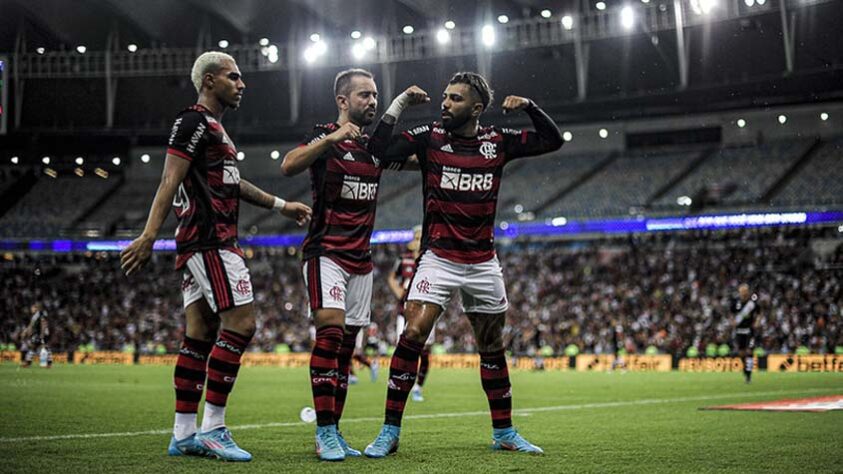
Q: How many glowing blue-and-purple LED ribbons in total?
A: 1